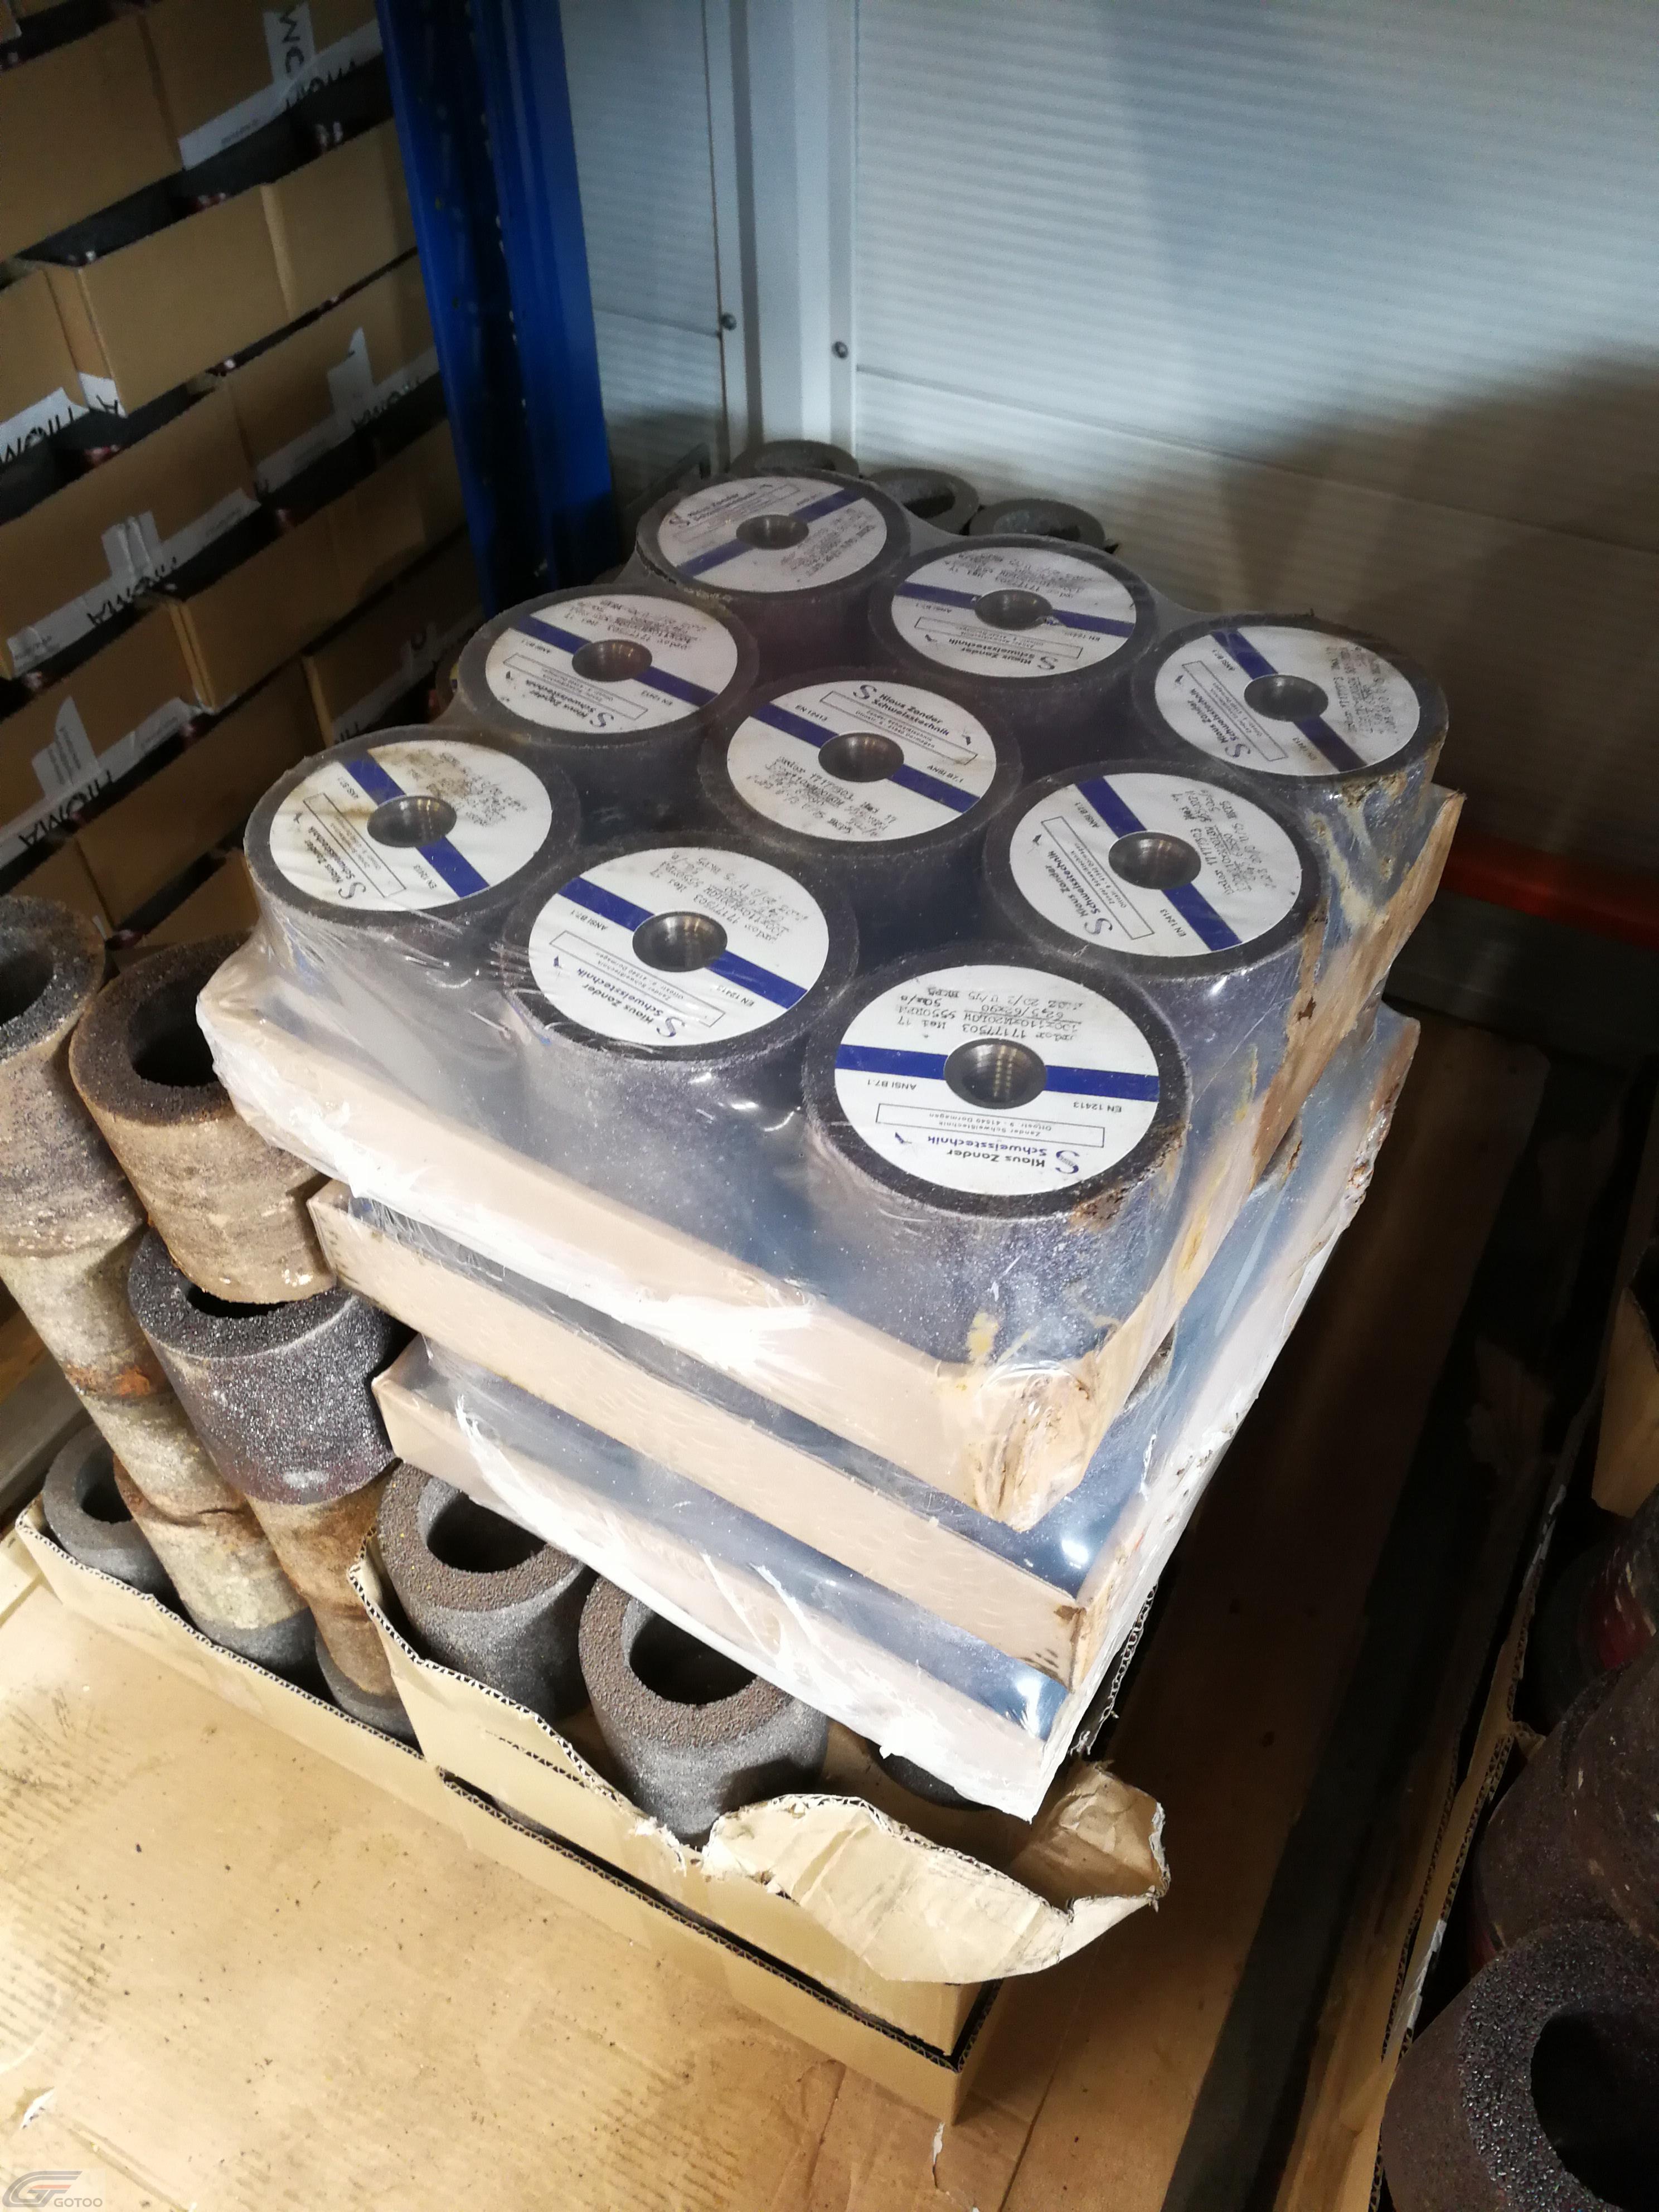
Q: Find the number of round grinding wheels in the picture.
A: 9